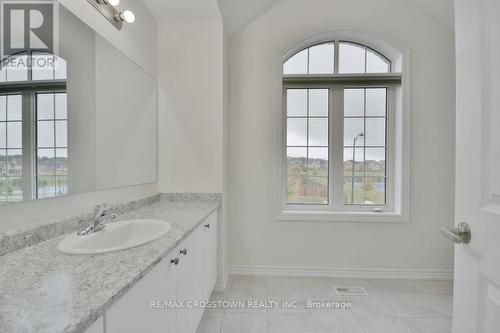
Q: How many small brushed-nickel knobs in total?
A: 3